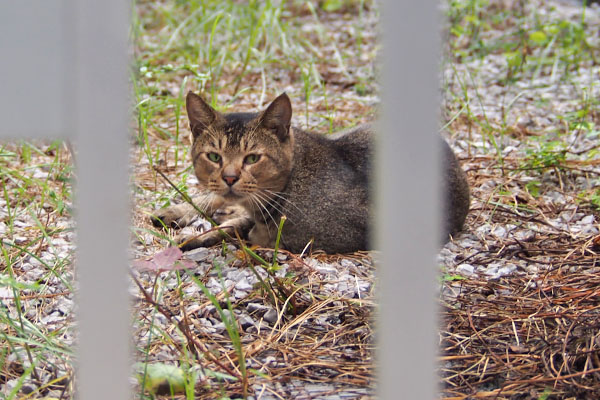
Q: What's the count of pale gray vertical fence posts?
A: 2